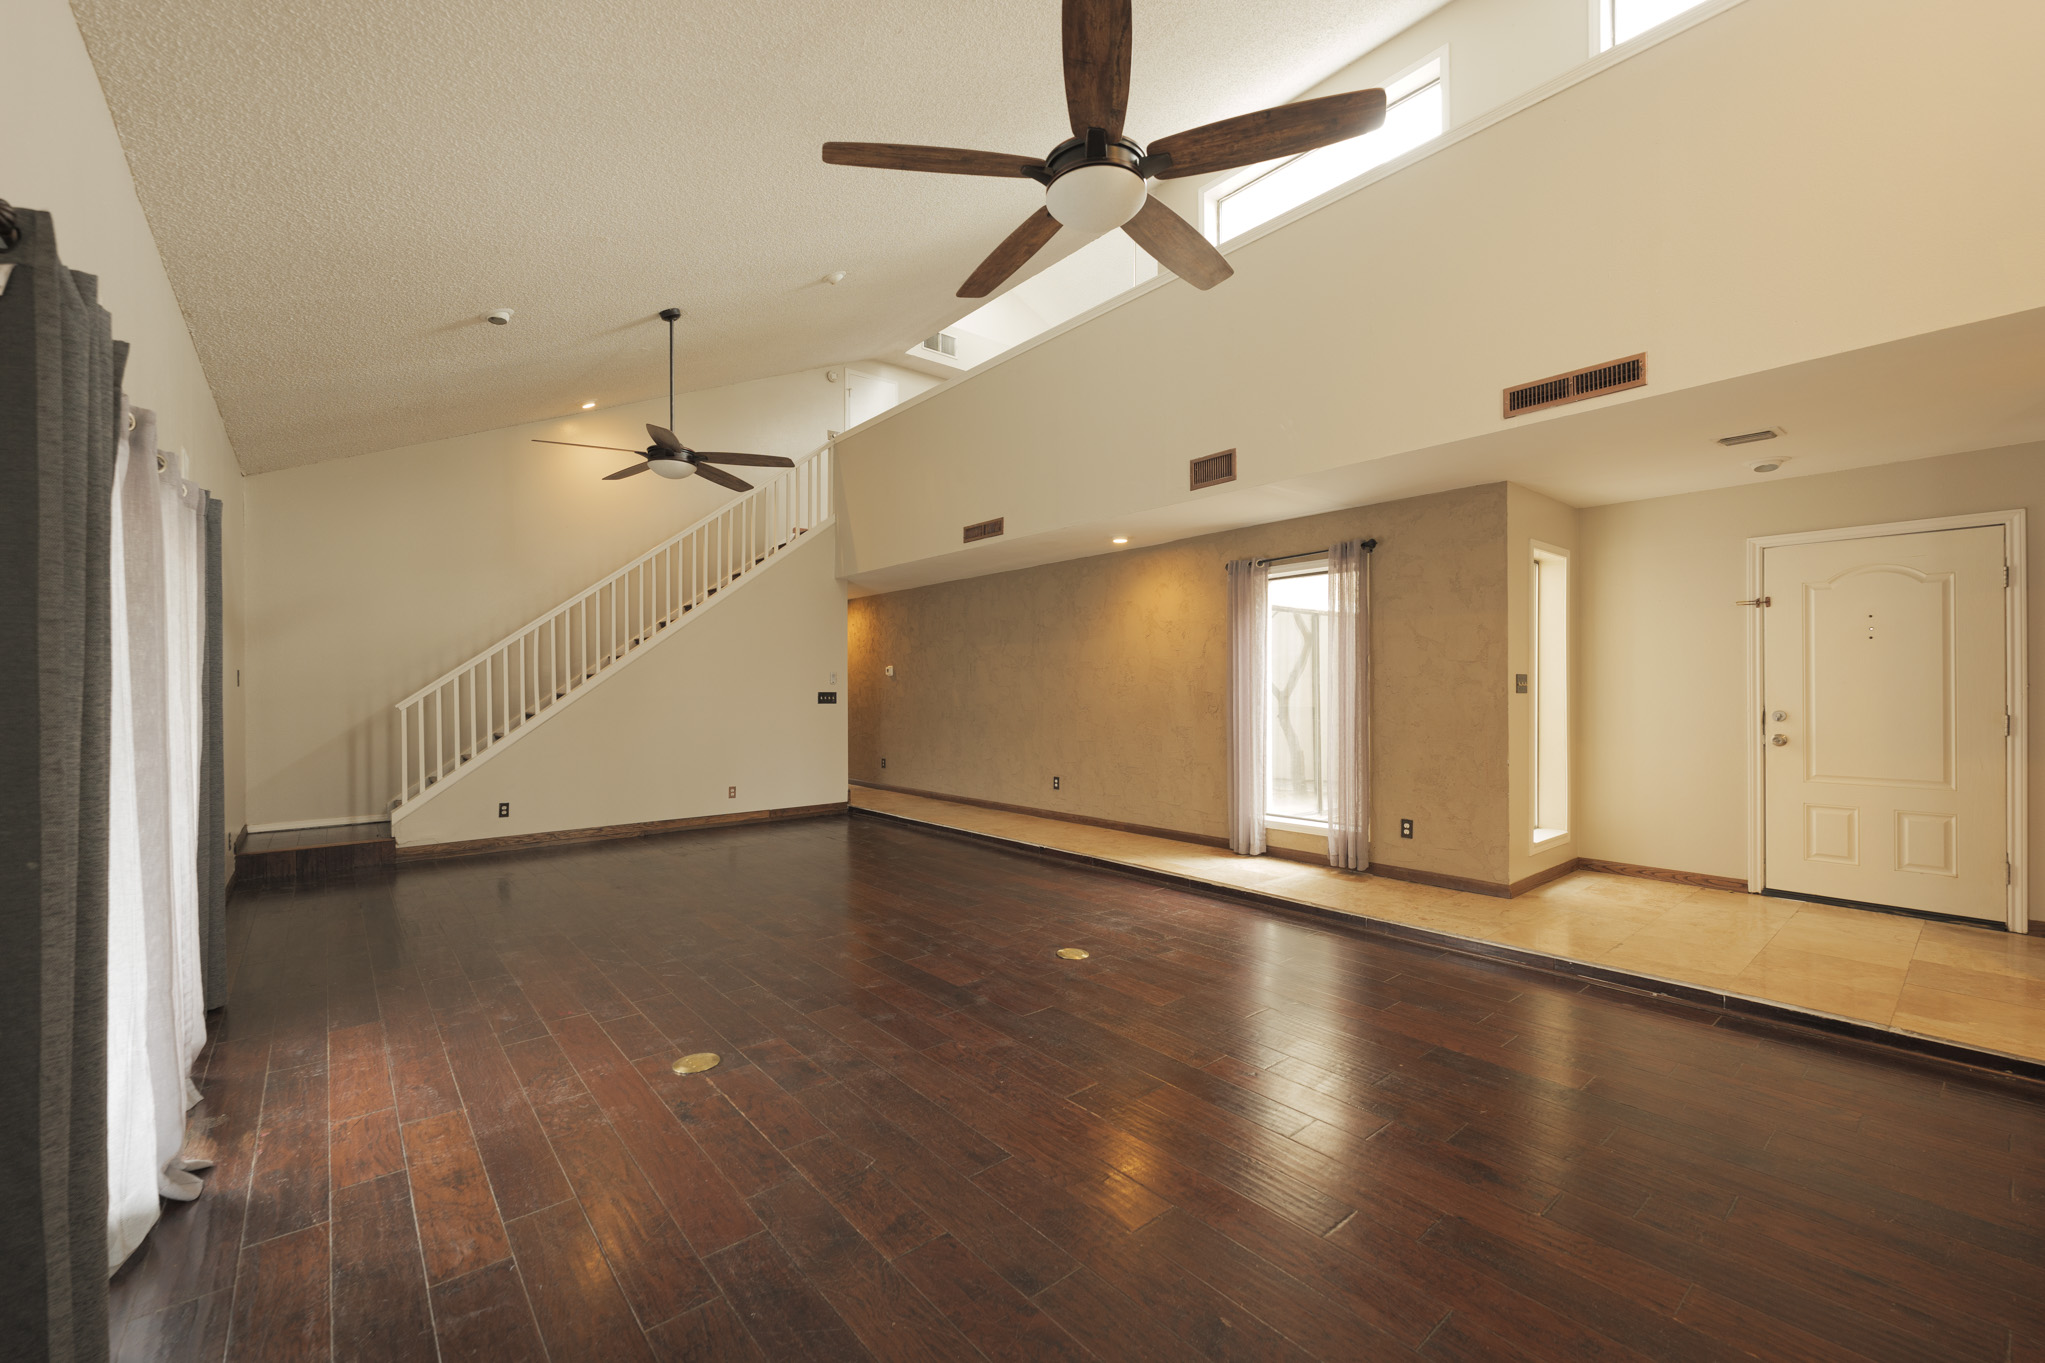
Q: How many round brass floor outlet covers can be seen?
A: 2